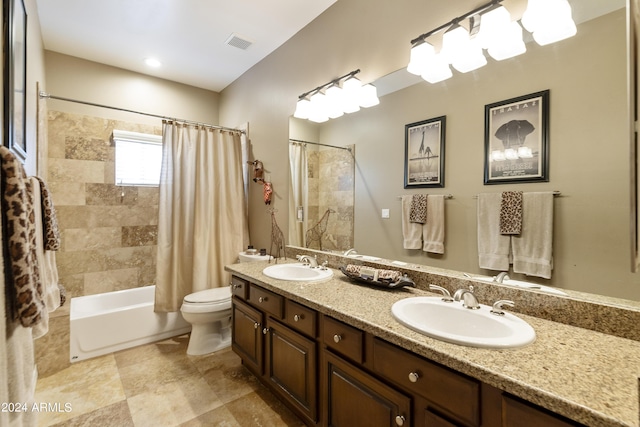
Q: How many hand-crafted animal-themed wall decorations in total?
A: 2